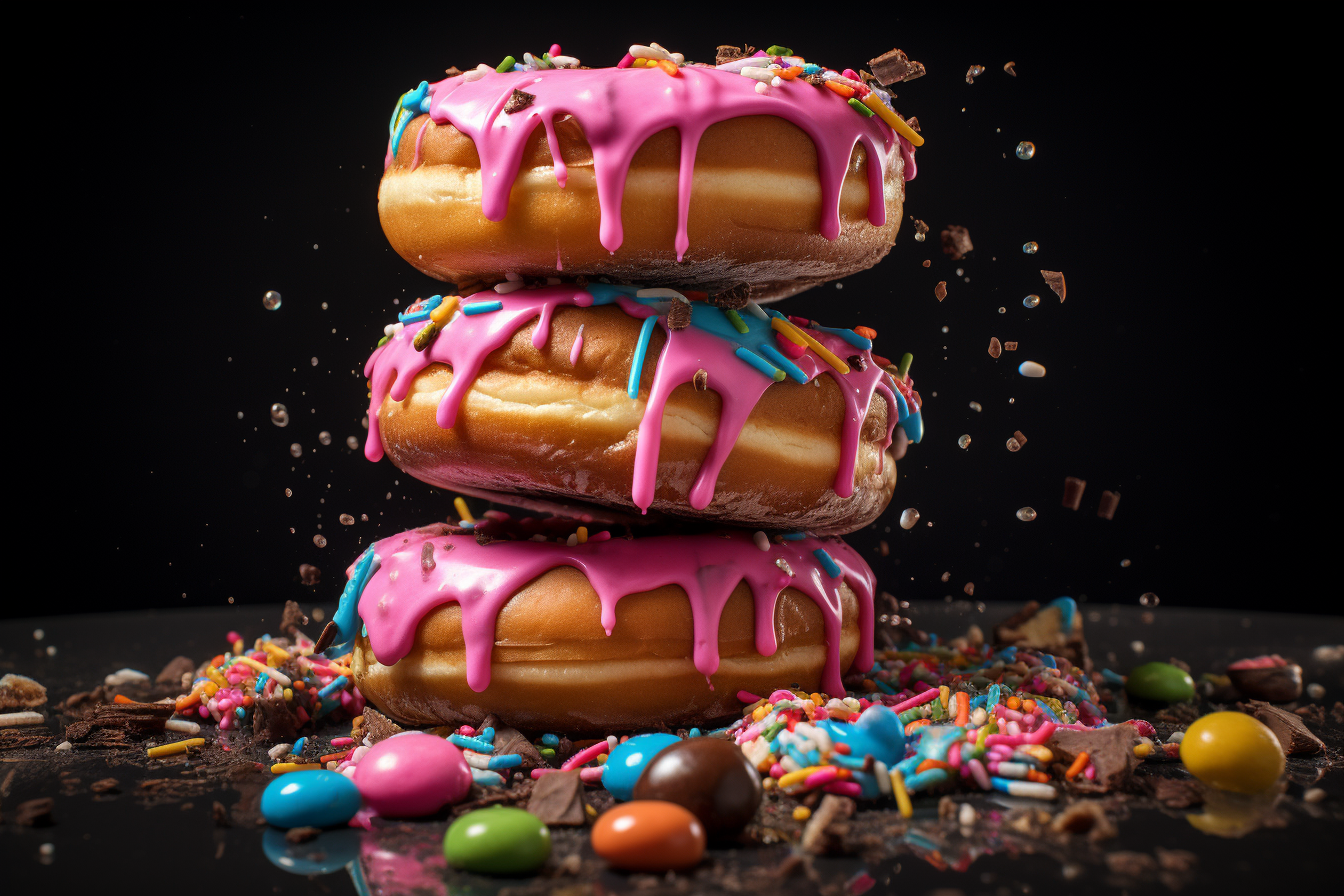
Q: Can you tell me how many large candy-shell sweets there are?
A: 8